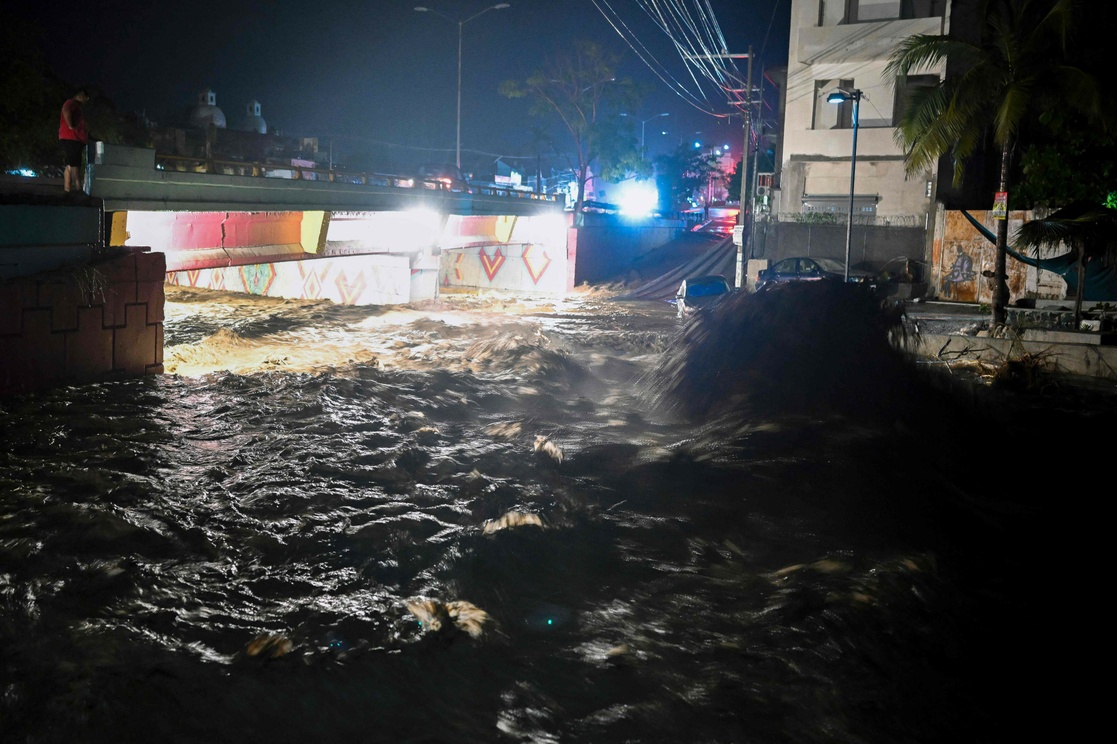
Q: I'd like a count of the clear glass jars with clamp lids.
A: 0